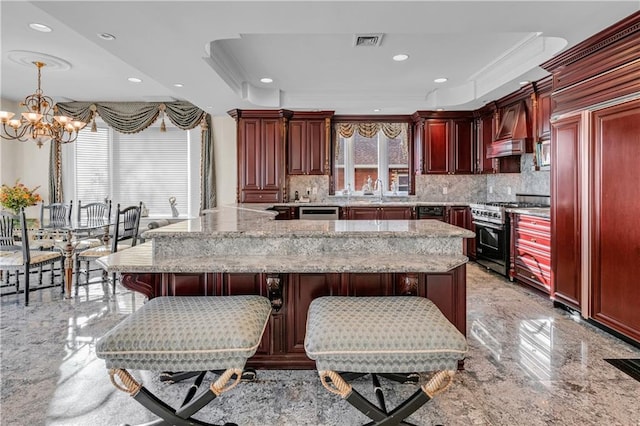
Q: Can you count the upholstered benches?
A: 2